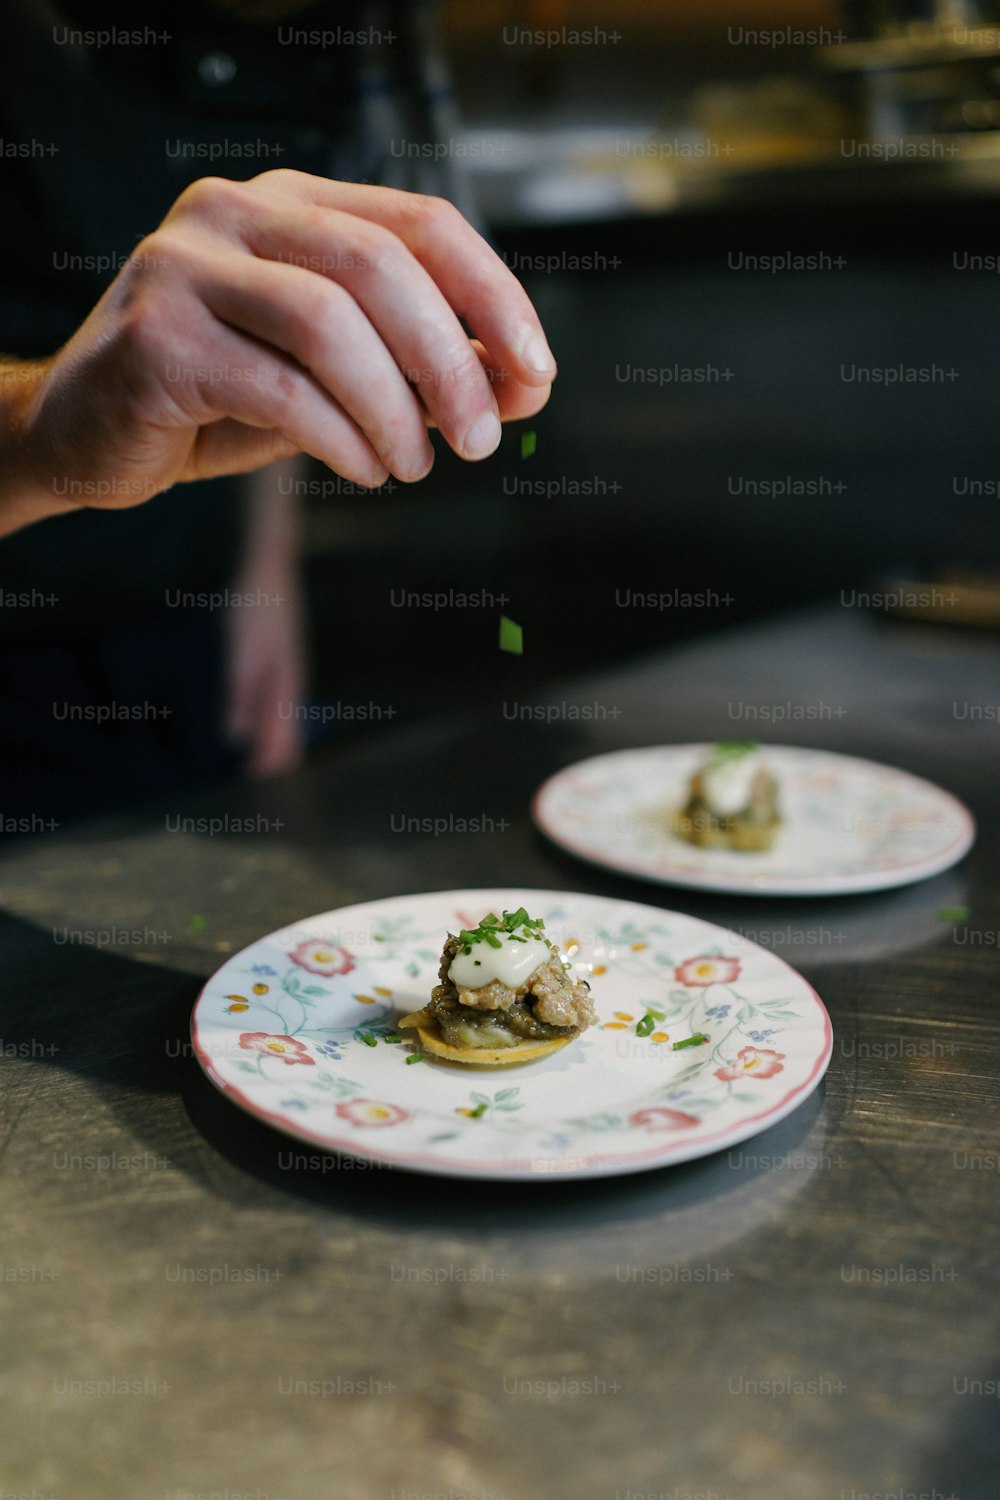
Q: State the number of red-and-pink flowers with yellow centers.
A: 5